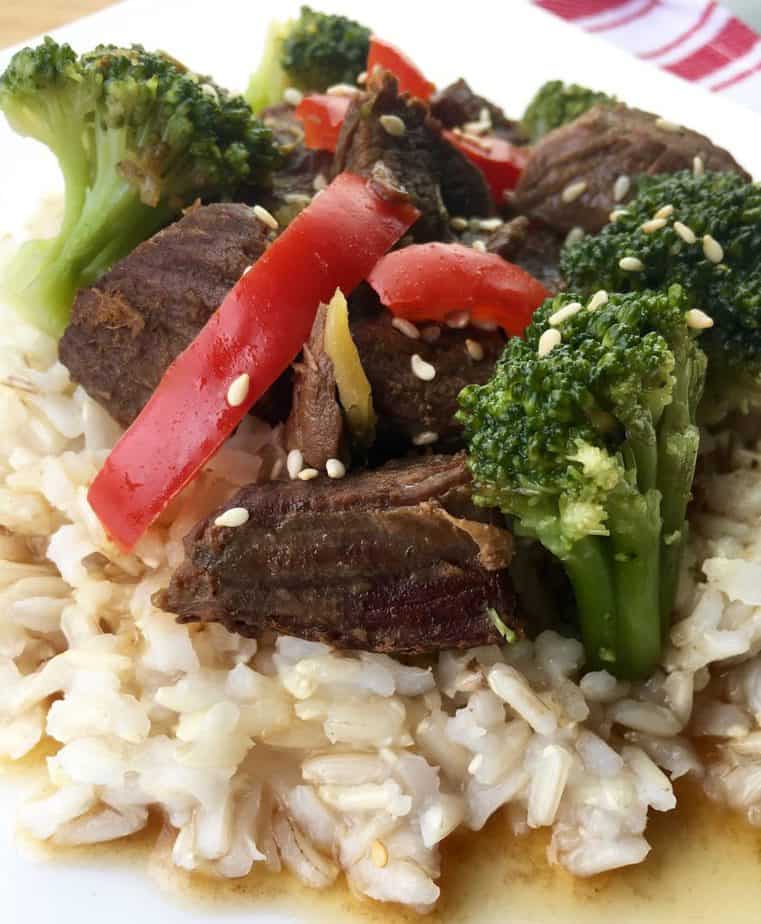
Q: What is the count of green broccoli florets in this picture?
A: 5